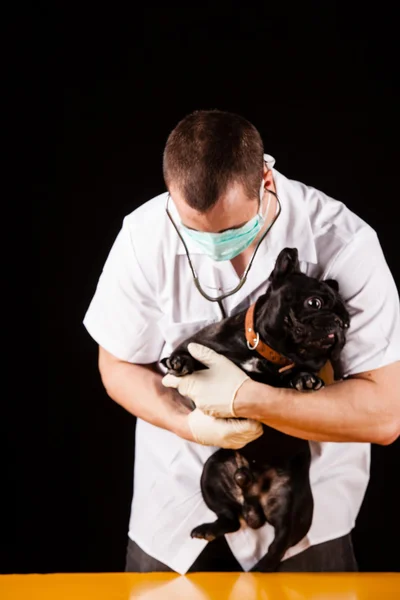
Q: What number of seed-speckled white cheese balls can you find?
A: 0